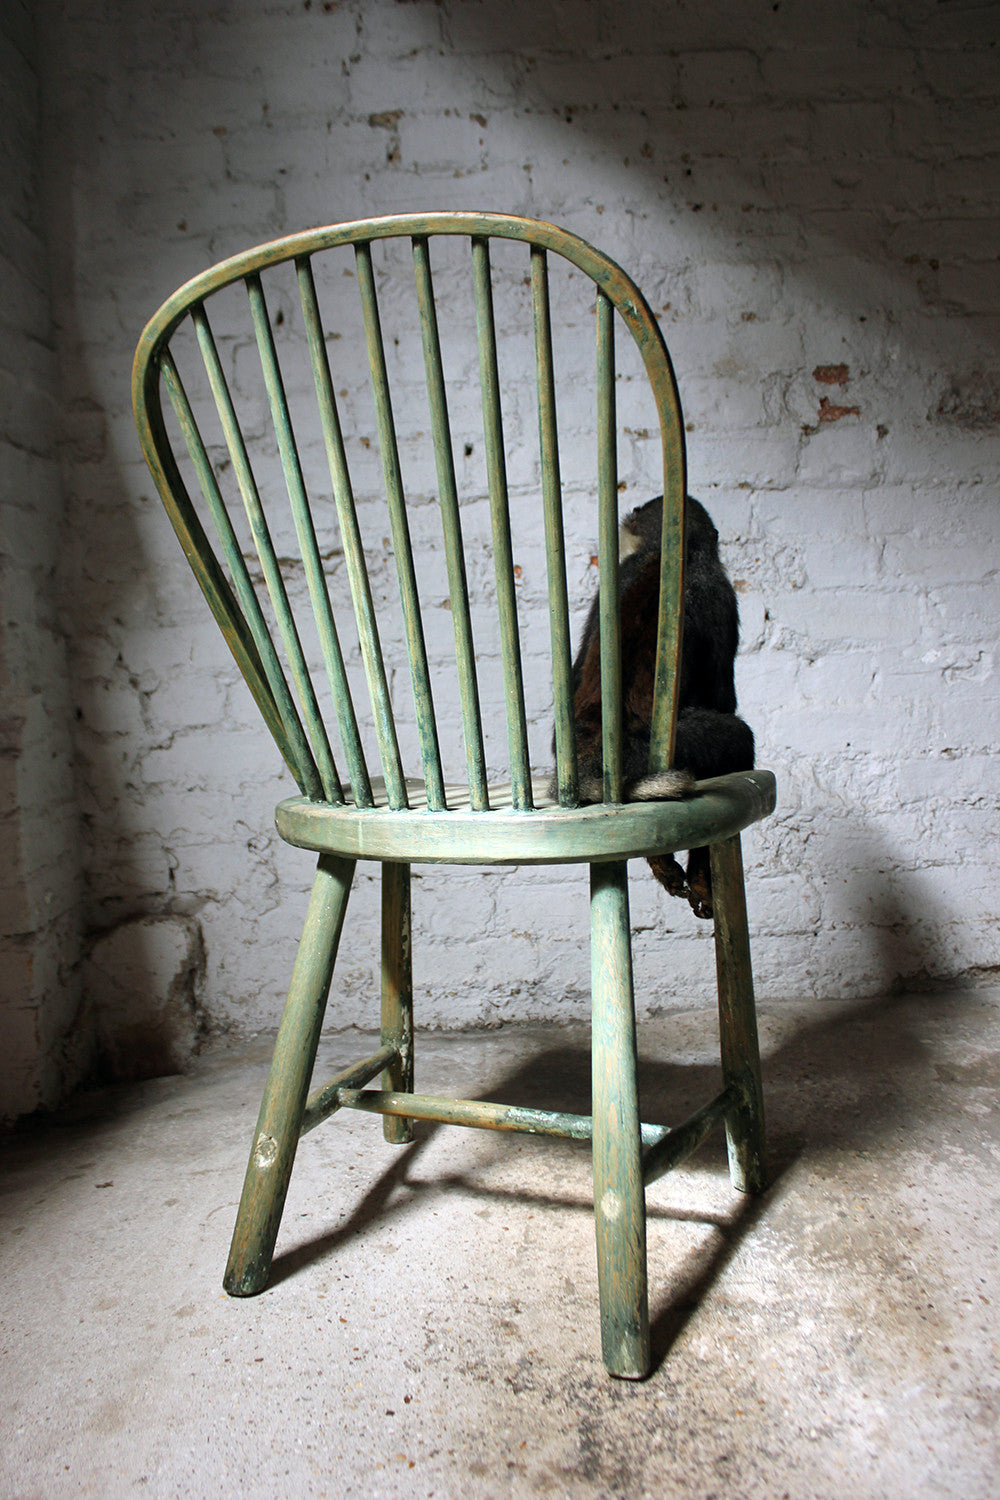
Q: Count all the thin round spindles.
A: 9